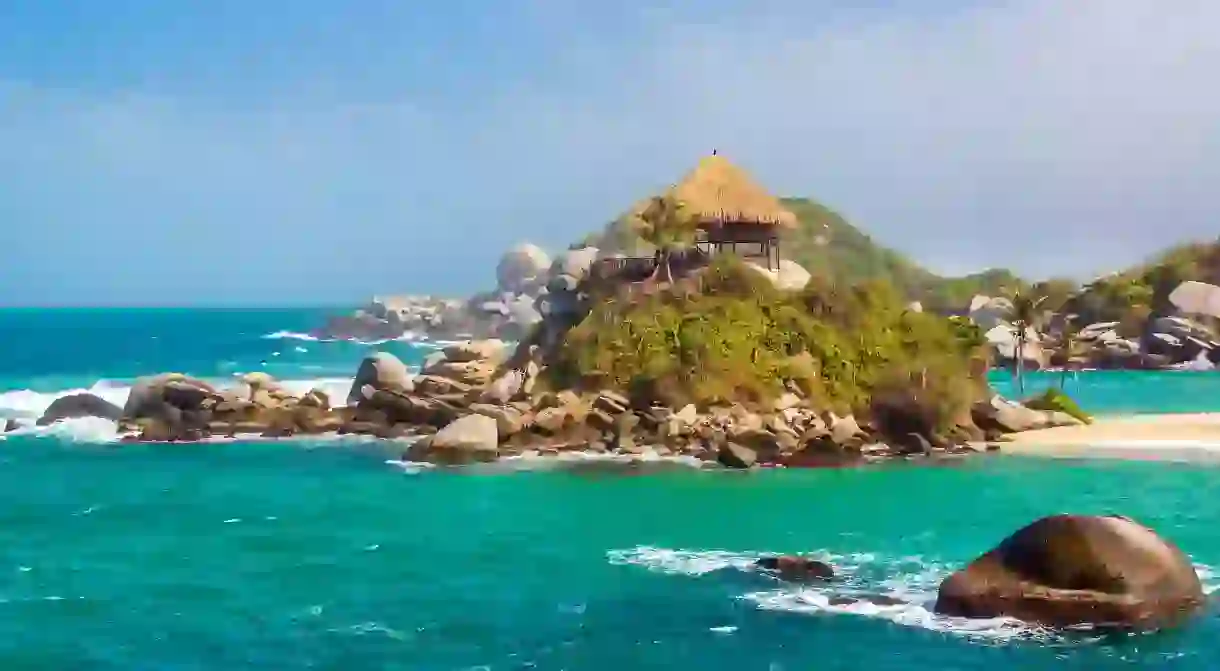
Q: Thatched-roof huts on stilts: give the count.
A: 1